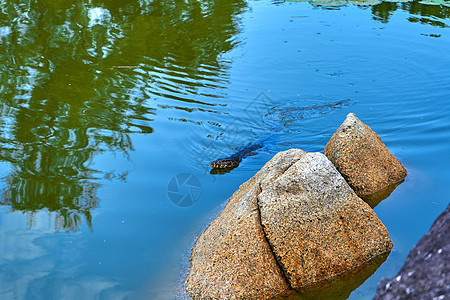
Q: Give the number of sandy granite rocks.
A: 2